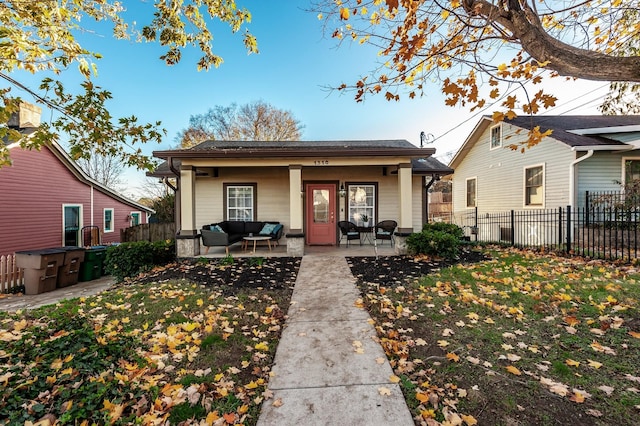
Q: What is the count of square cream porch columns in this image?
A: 3